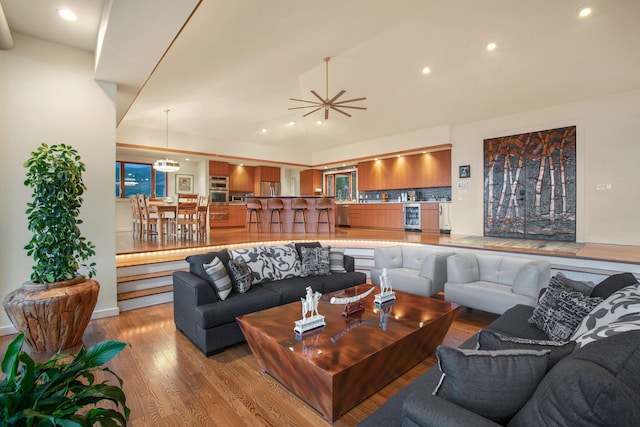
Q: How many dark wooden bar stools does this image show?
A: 4